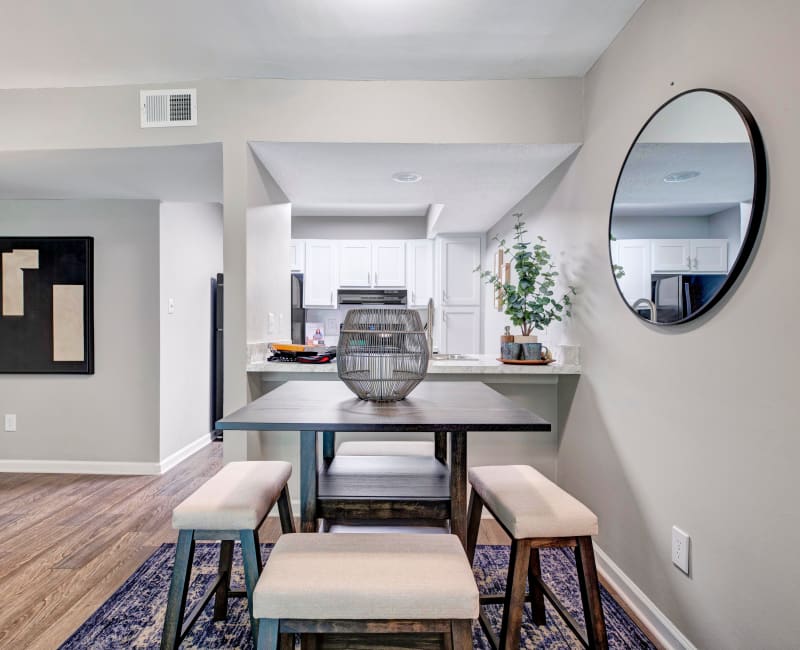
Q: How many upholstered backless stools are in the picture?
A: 4